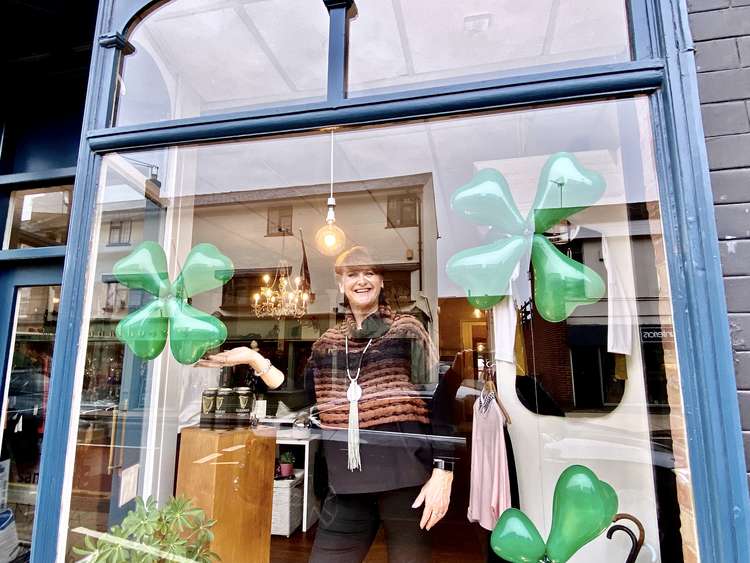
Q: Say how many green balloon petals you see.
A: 10